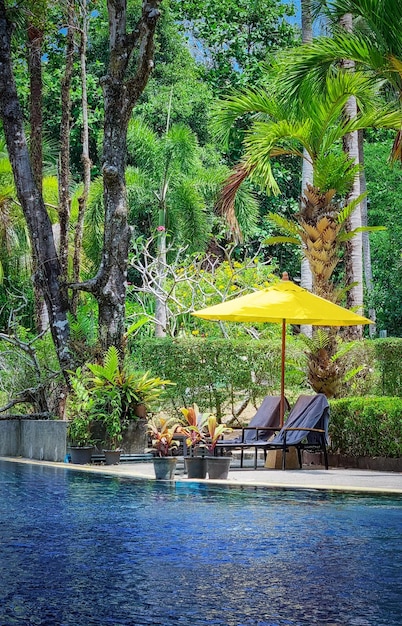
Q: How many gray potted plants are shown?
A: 5